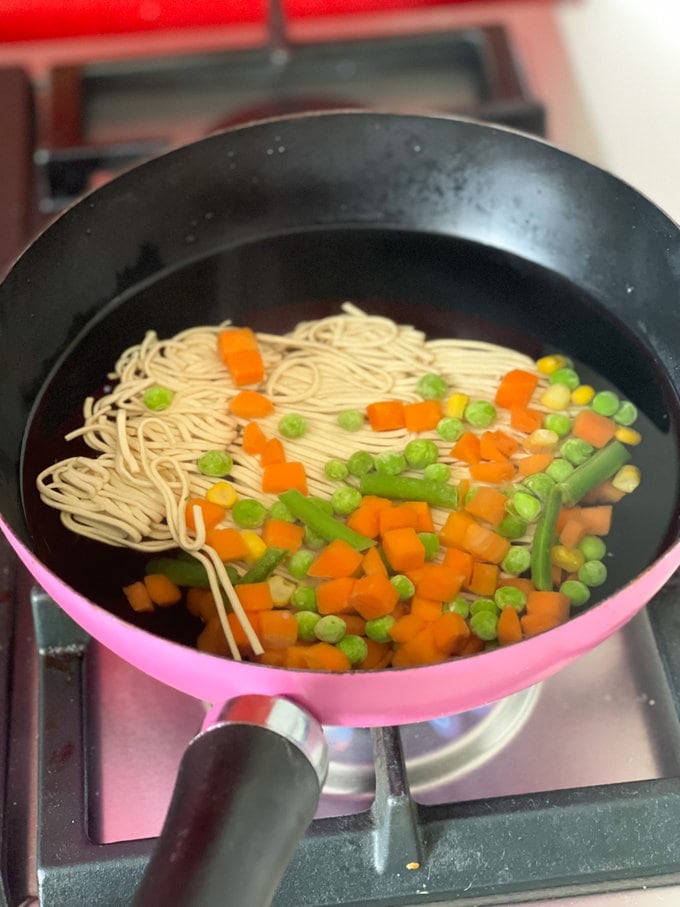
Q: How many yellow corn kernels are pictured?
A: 11